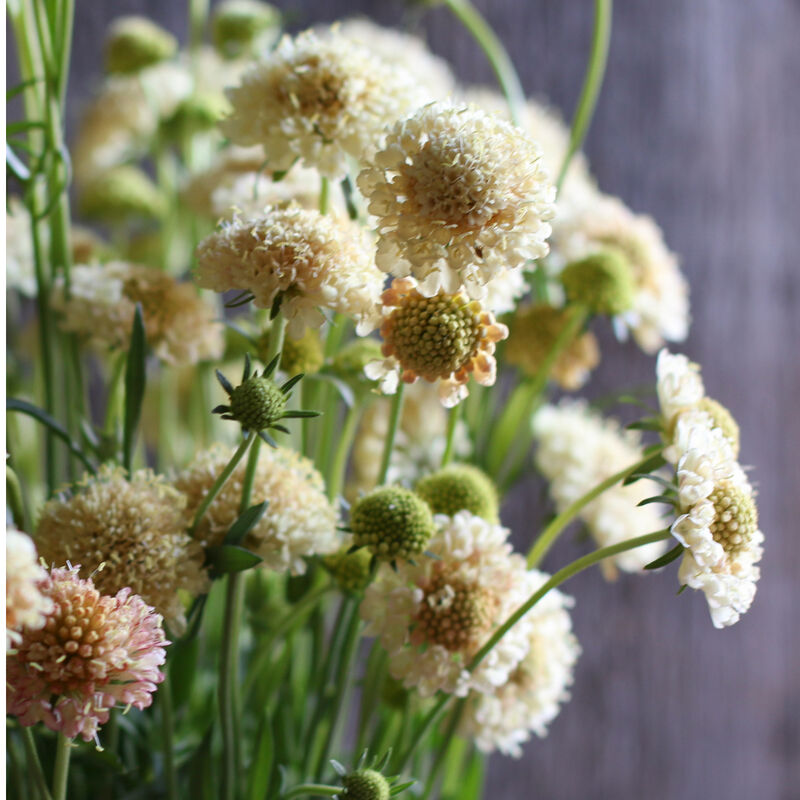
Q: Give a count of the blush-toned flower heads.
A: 1